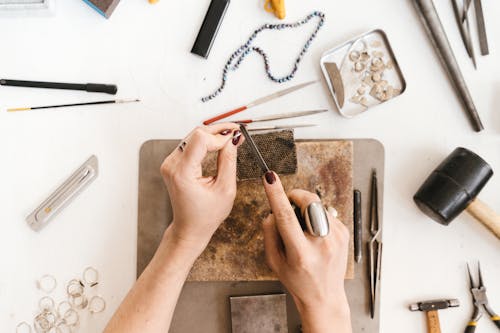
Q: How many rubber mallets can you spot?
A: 1